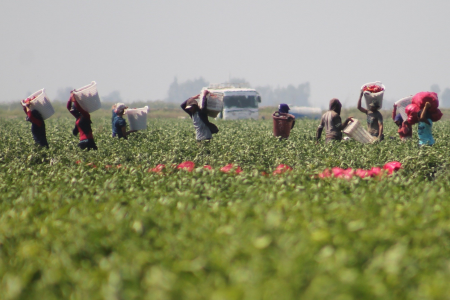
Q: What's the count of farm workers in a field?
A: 9